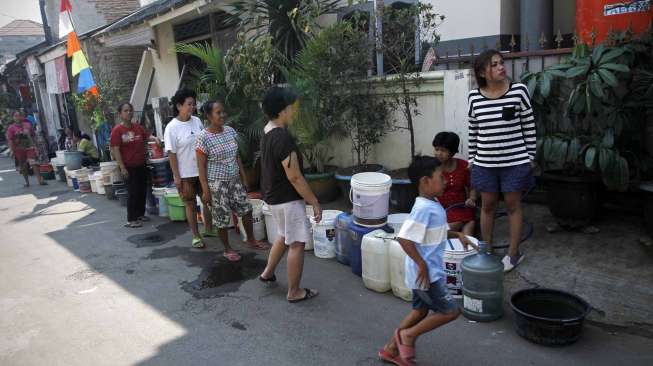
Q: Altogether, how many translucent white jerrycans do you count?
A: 2